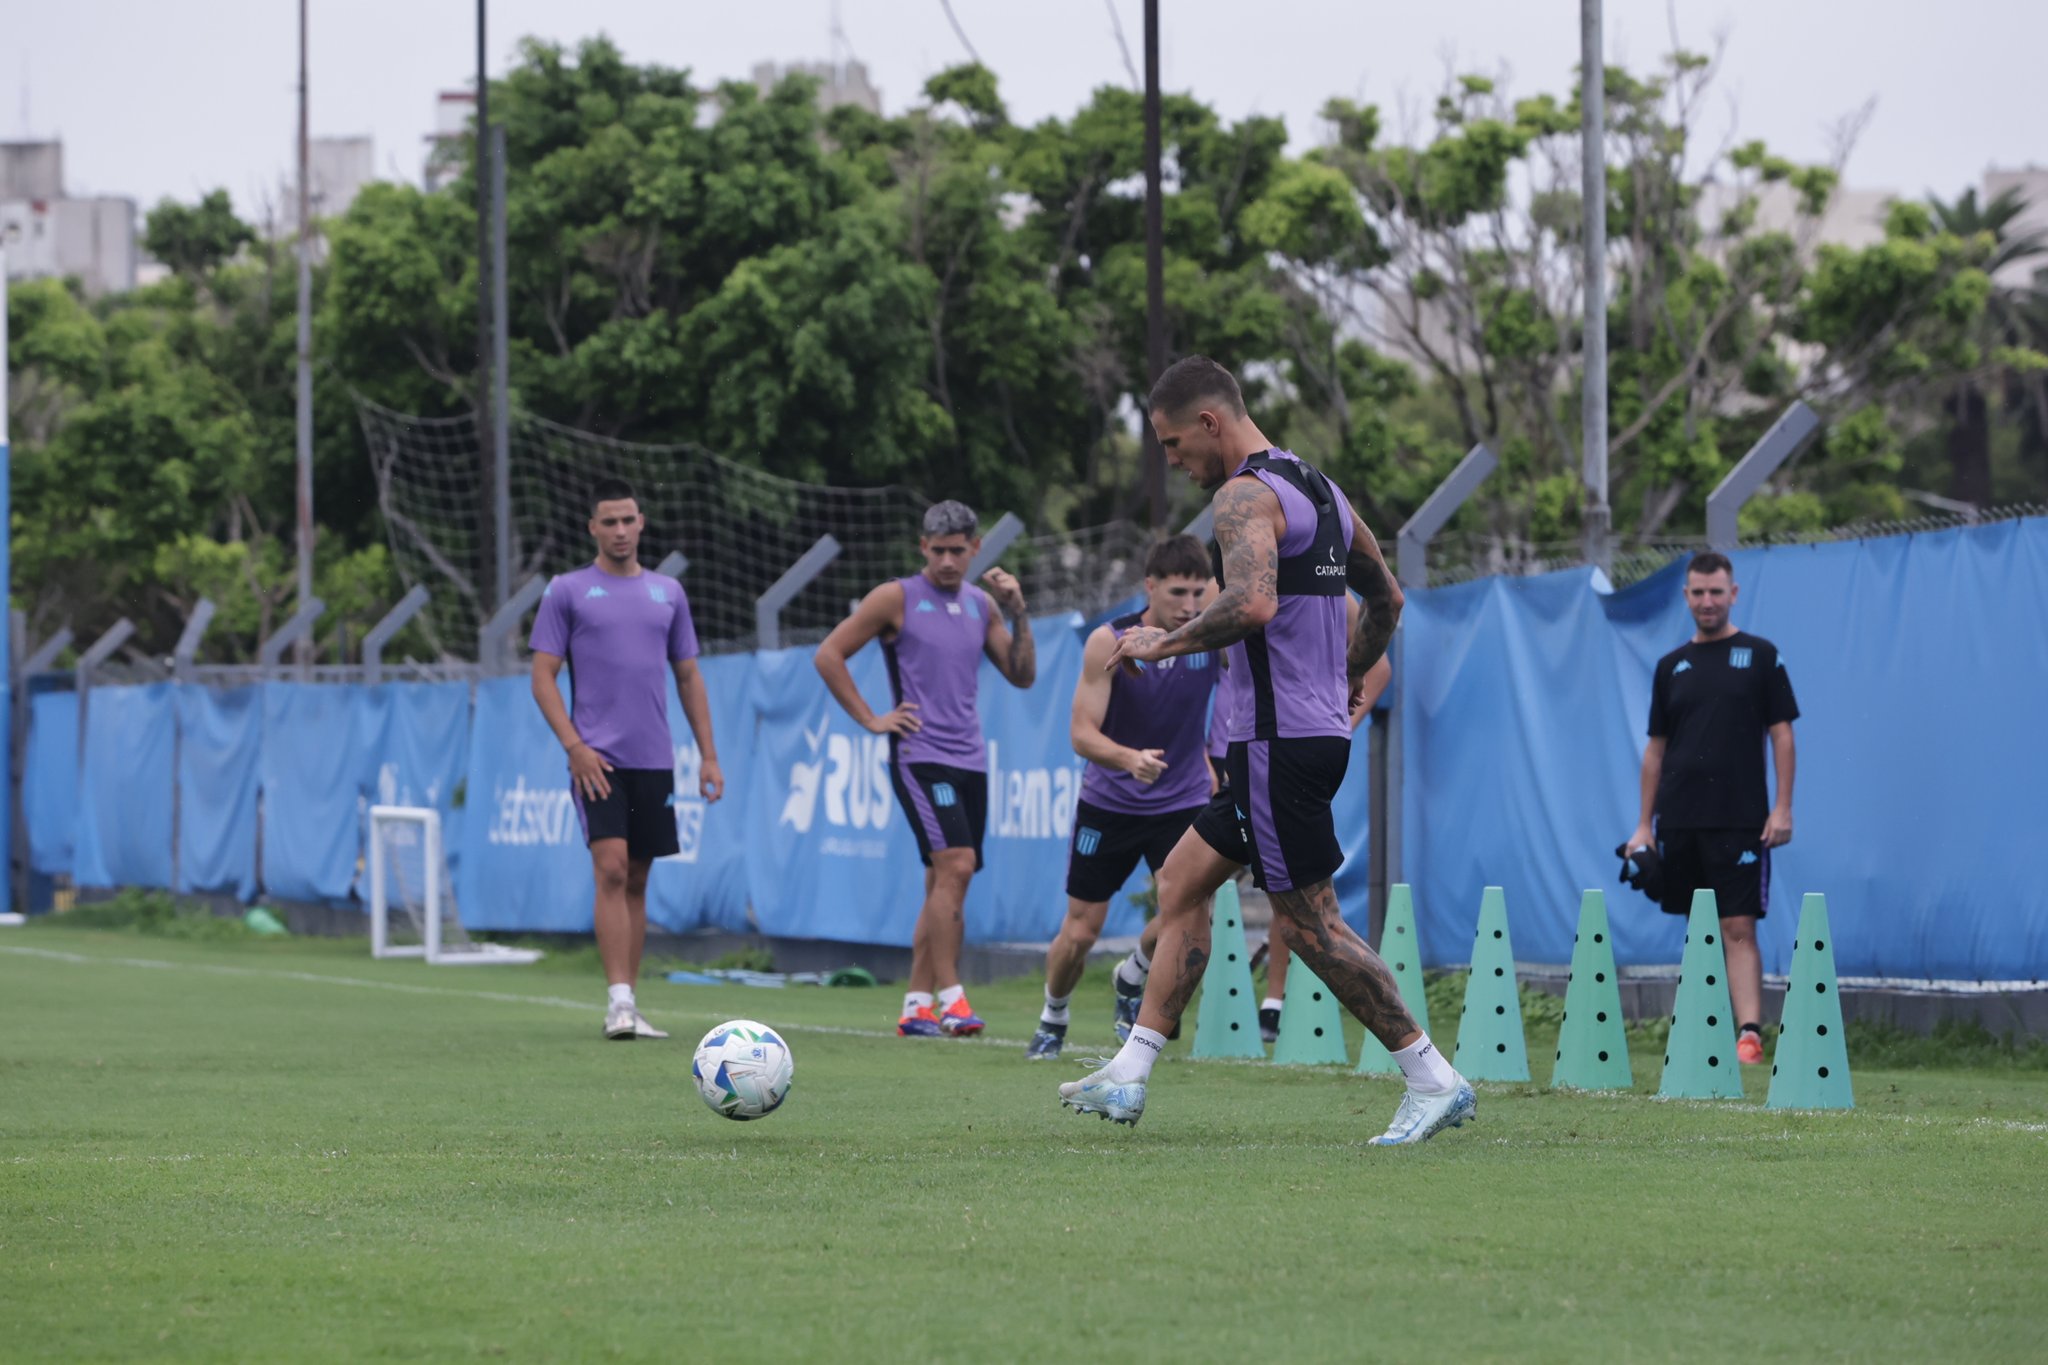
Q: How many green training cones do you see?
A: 7